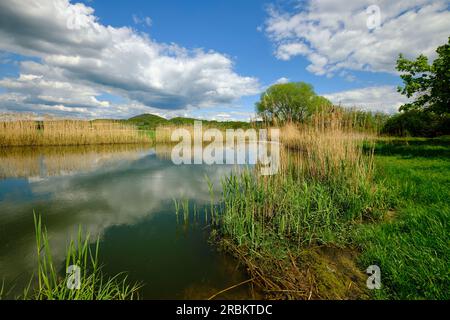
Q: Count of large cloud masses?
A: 2